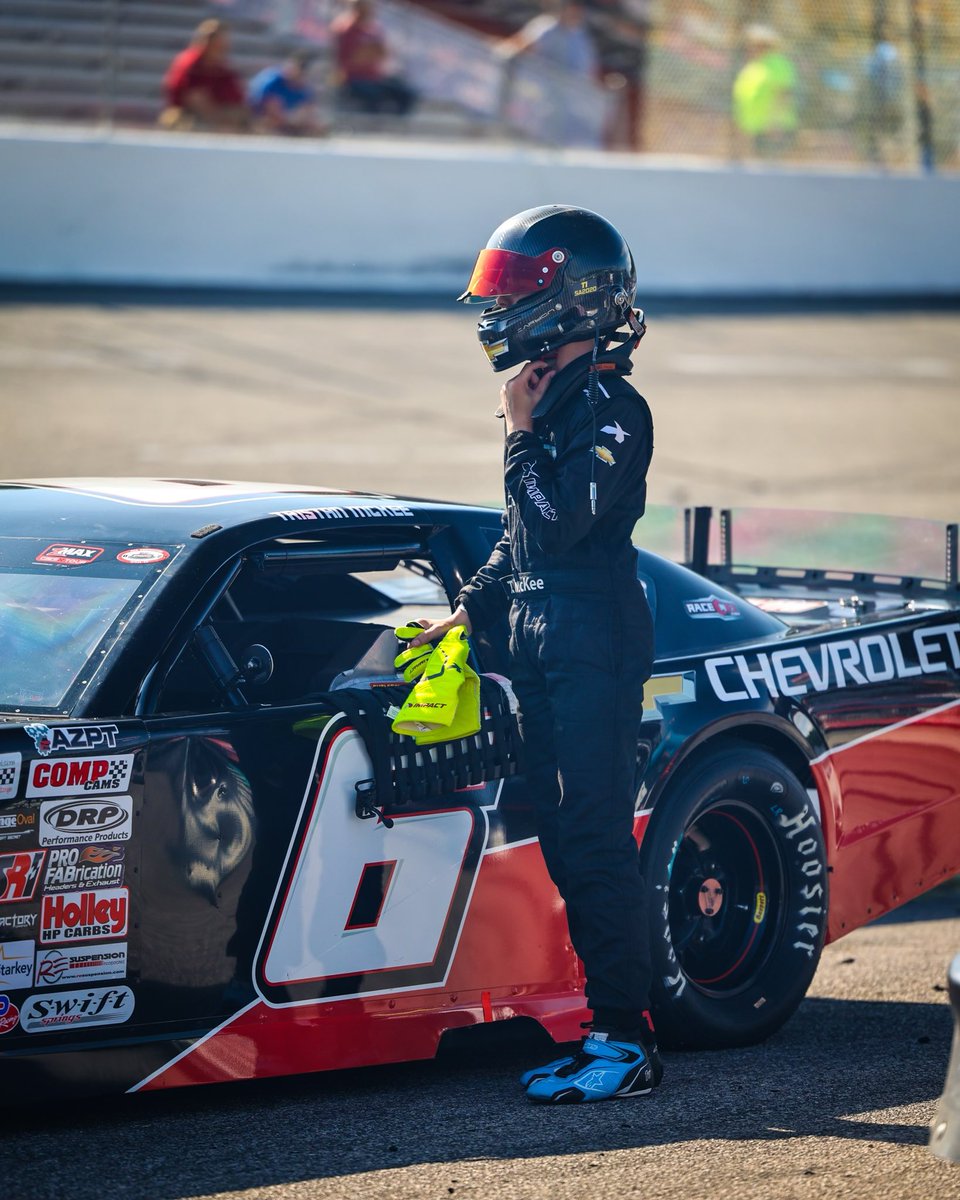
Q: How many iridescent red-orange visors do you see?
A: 1